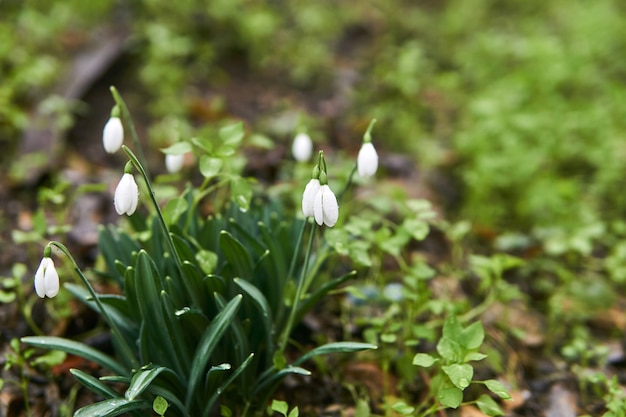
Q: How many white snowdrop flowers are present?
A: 8